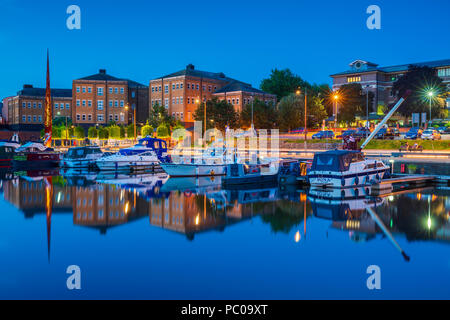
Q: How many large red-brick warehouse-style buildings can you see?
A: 3